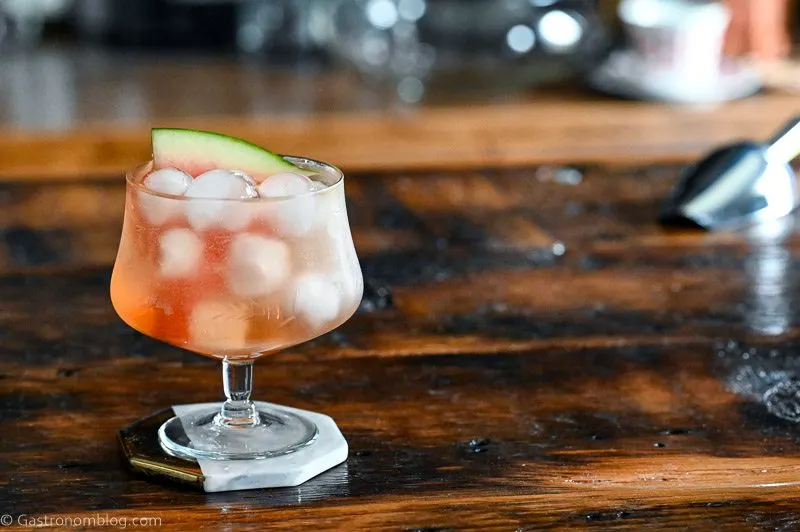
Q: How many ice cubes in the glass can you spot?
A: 7